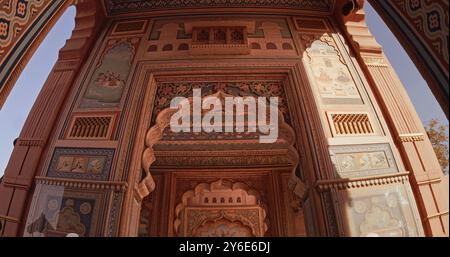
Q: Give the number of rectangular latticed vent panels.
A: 2